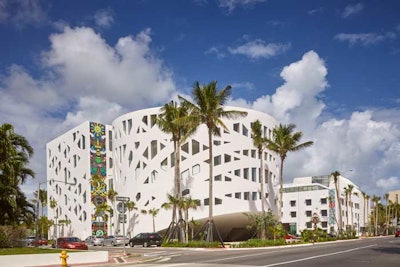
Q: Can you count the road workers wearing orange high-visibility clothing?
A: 0